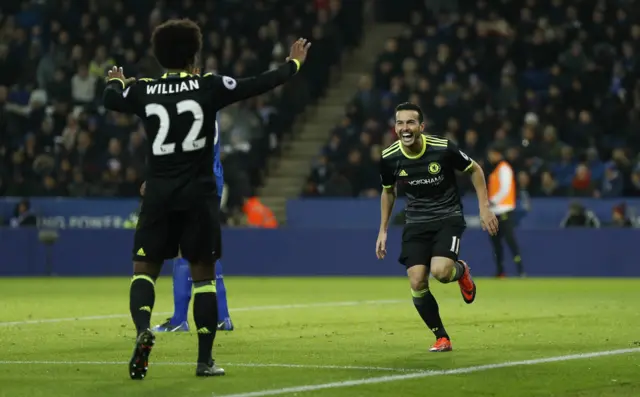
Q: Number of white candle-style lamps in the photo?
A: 0